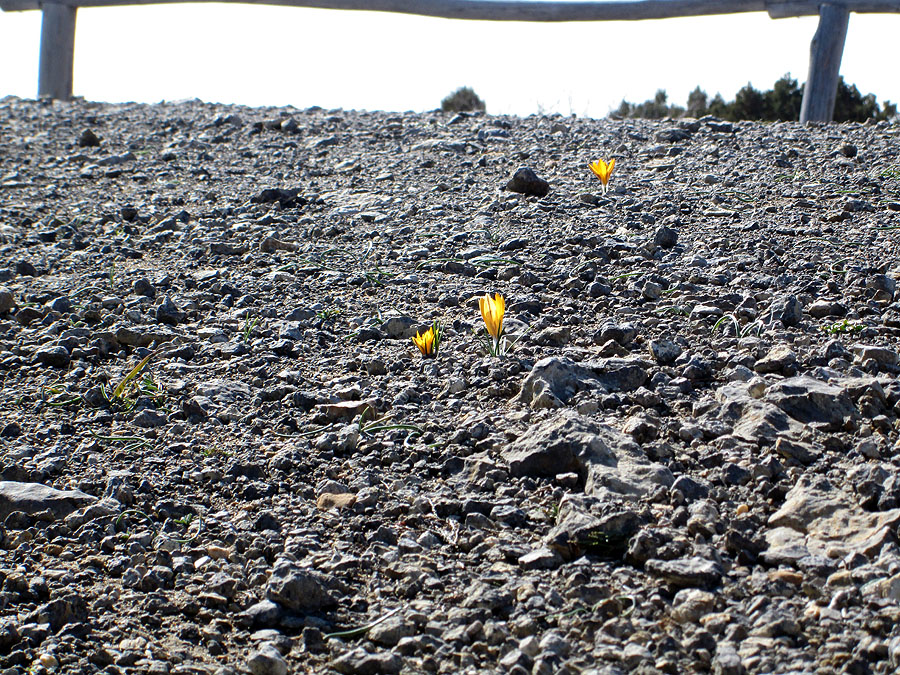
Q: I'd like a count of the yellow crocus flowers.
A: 3